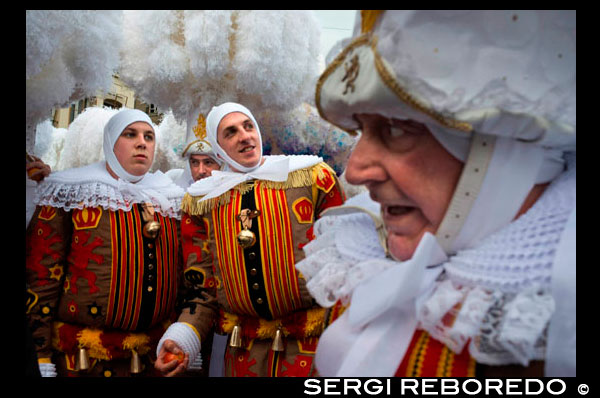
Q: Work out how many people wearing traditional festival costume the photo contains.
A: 4